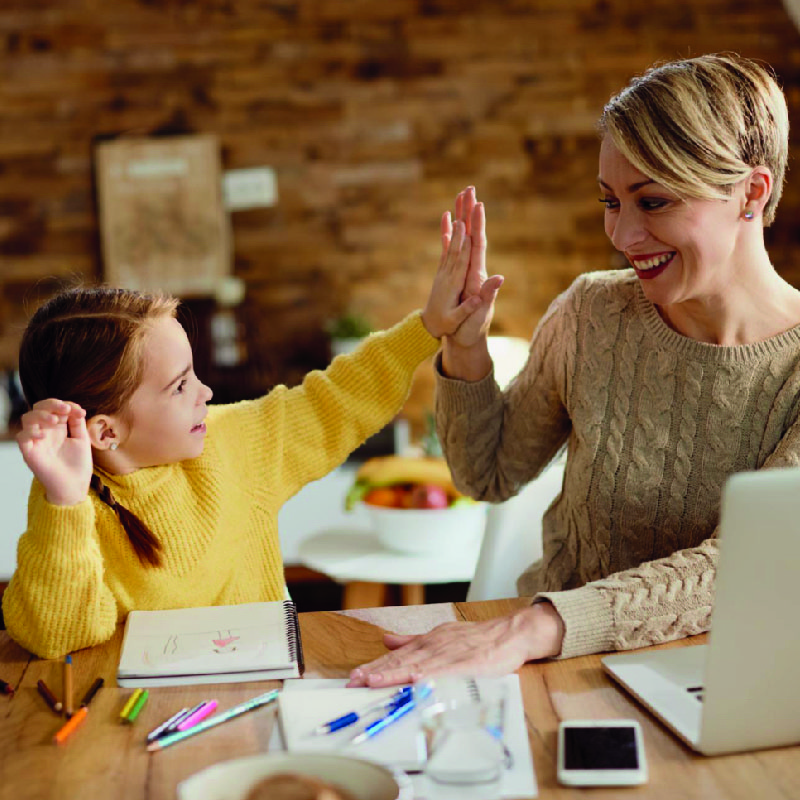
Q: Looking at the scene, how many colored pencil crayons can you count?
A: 11